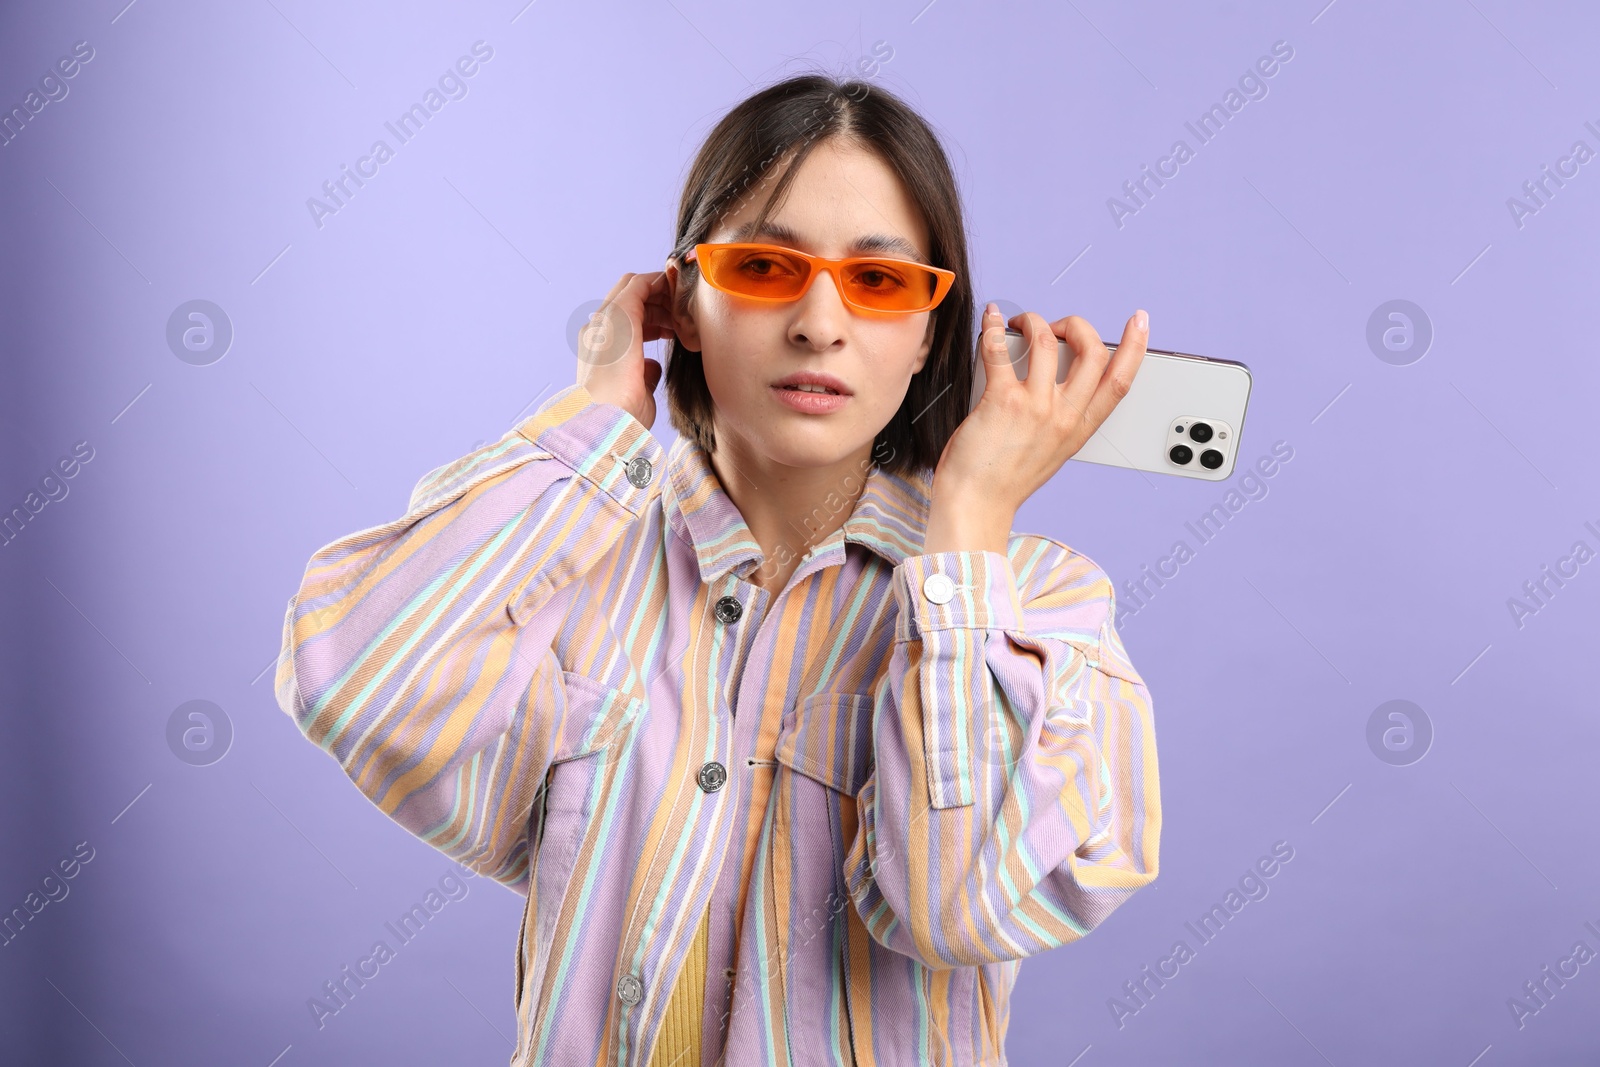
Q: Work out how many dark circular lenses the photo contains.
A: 3